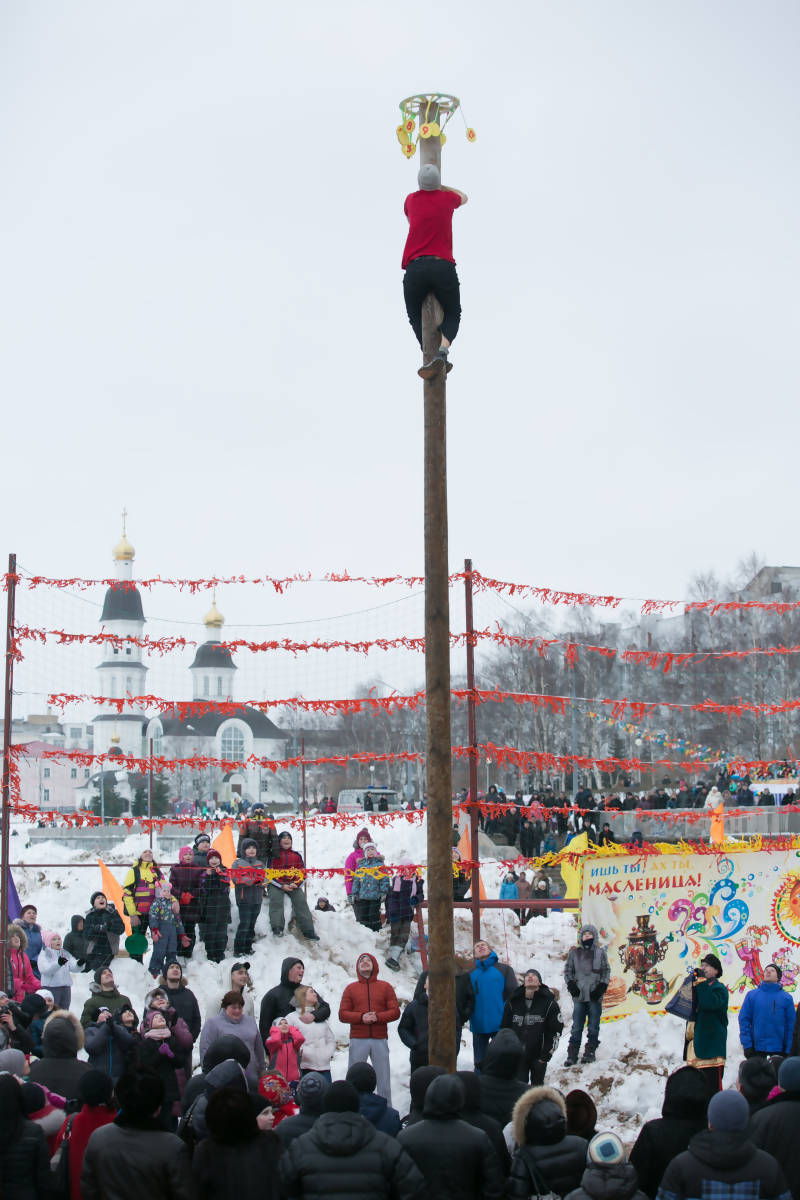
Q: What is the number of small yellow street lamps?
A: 0